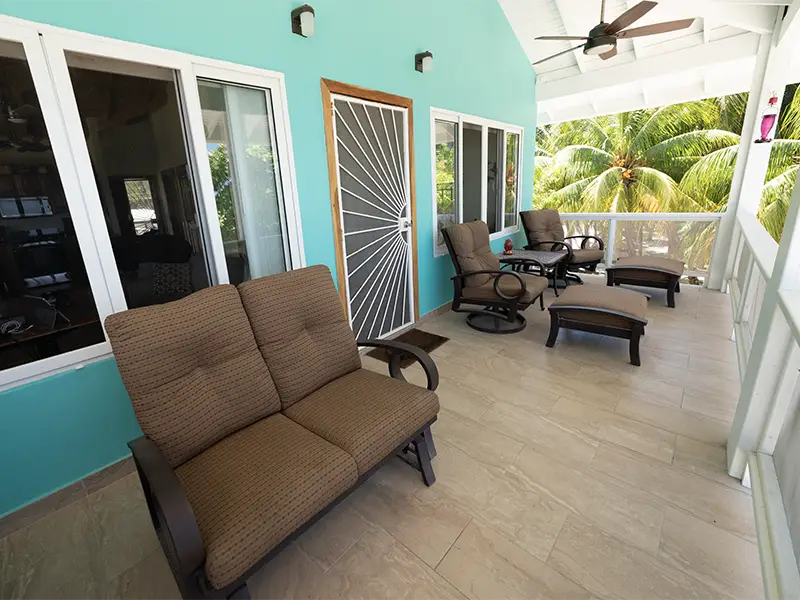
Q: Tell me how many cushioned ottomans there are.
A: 2